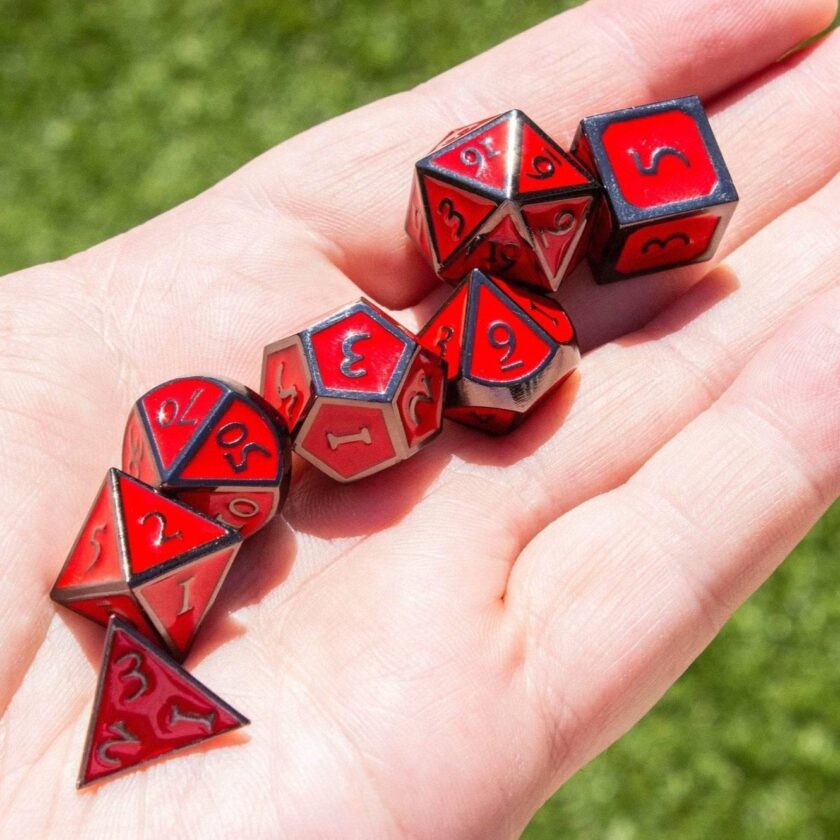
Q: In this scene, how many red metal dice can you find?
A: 7